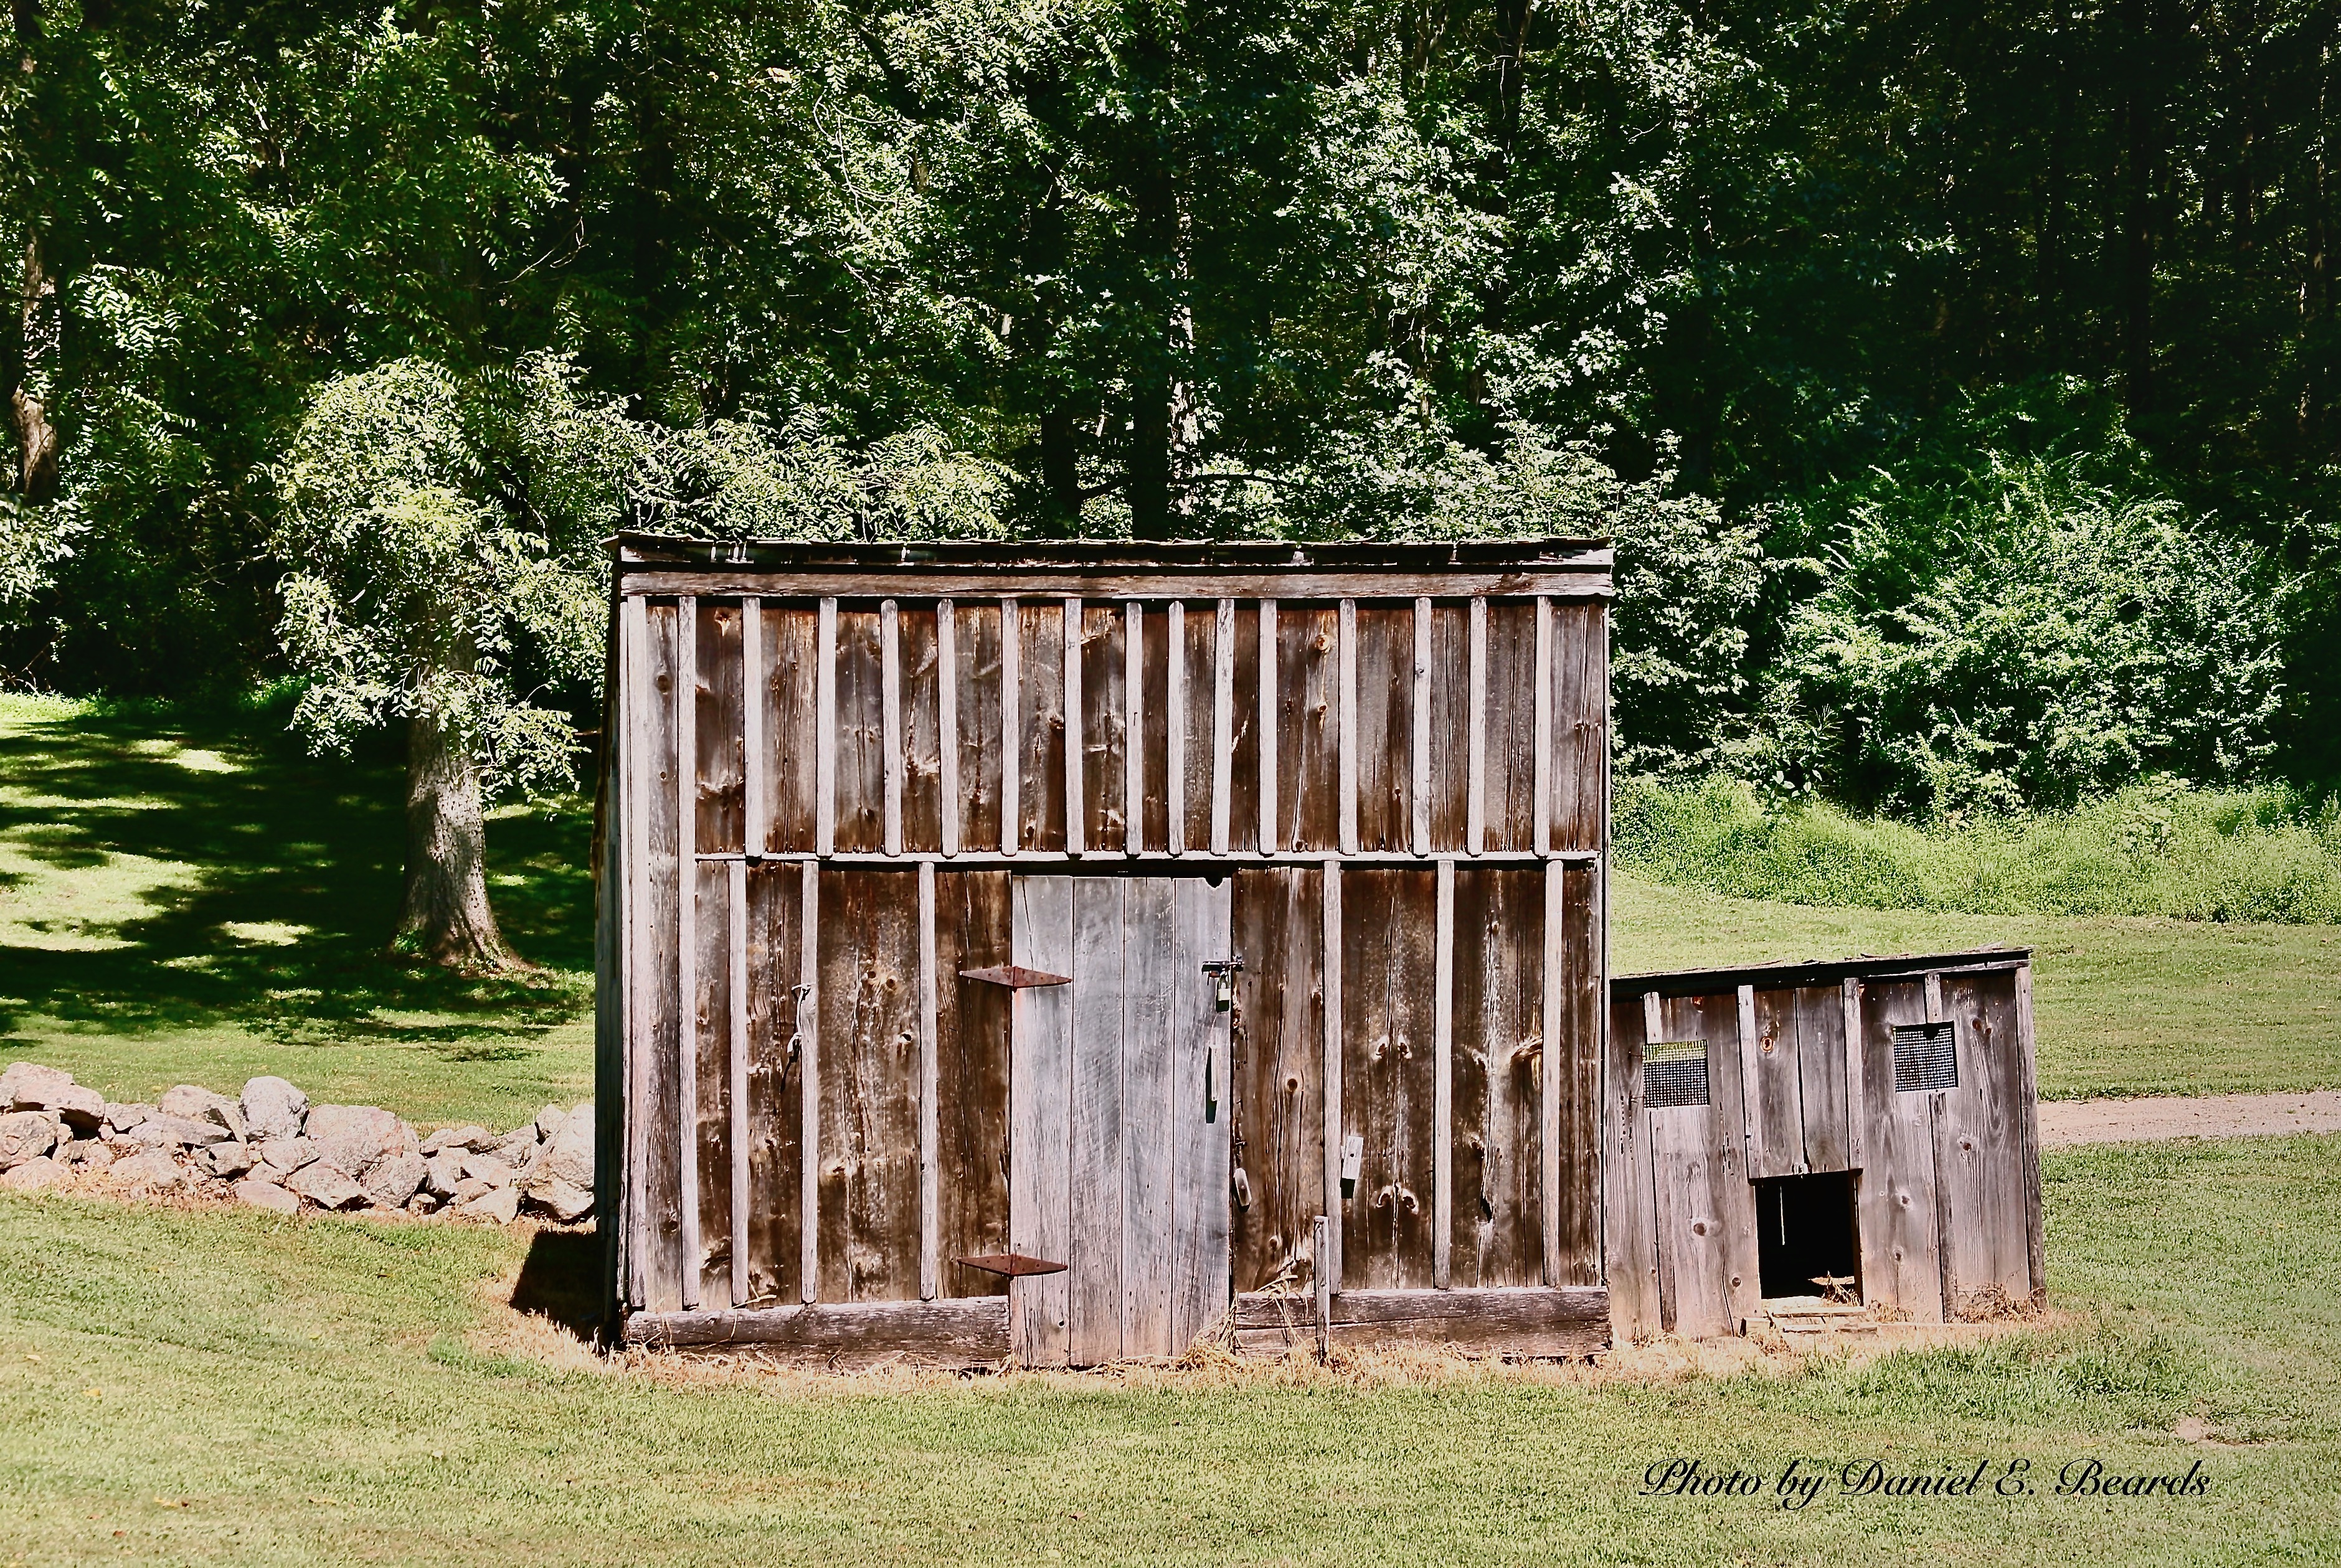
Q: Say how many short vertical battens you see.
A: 14